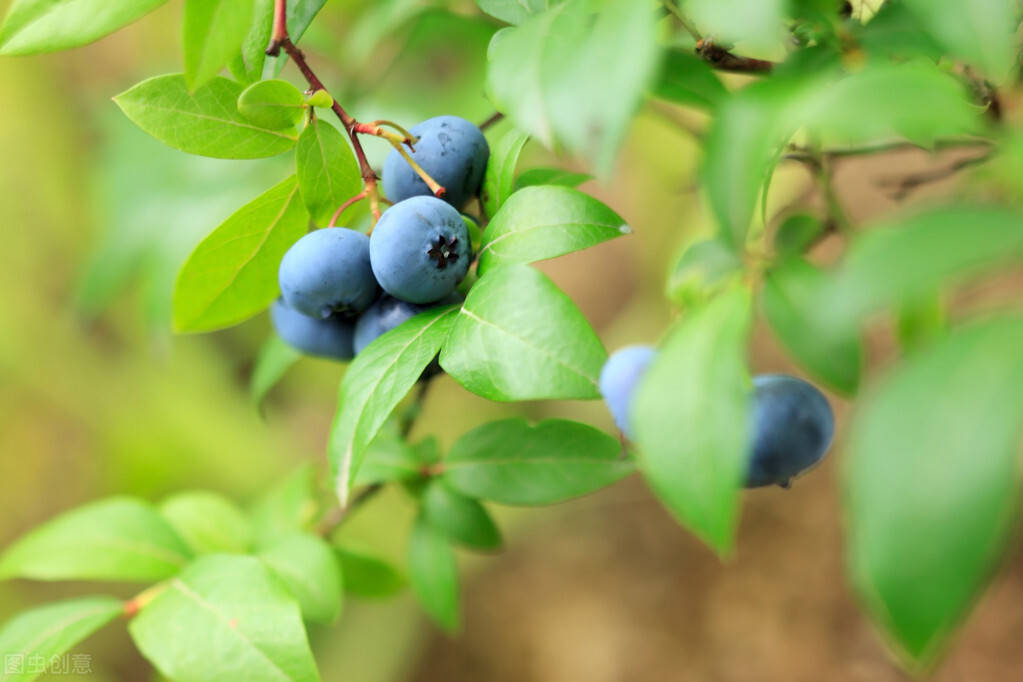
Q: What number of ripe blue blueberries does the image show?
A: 7